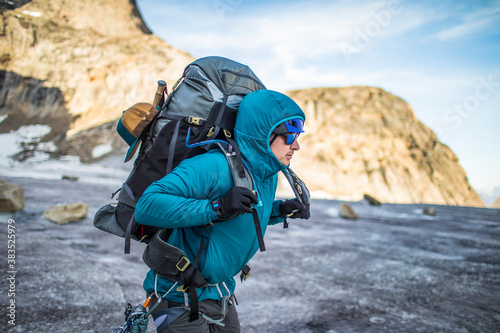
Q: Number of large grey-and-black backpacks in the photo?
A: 1